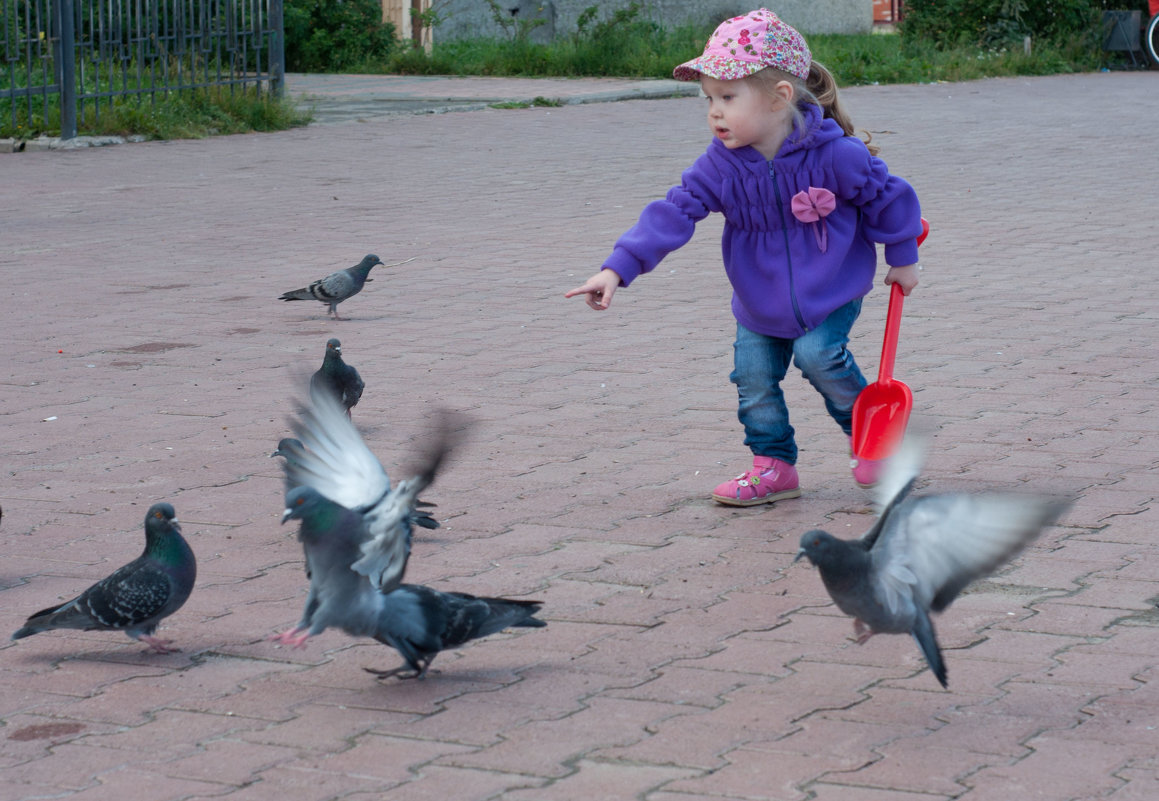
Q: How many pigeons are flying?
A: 2